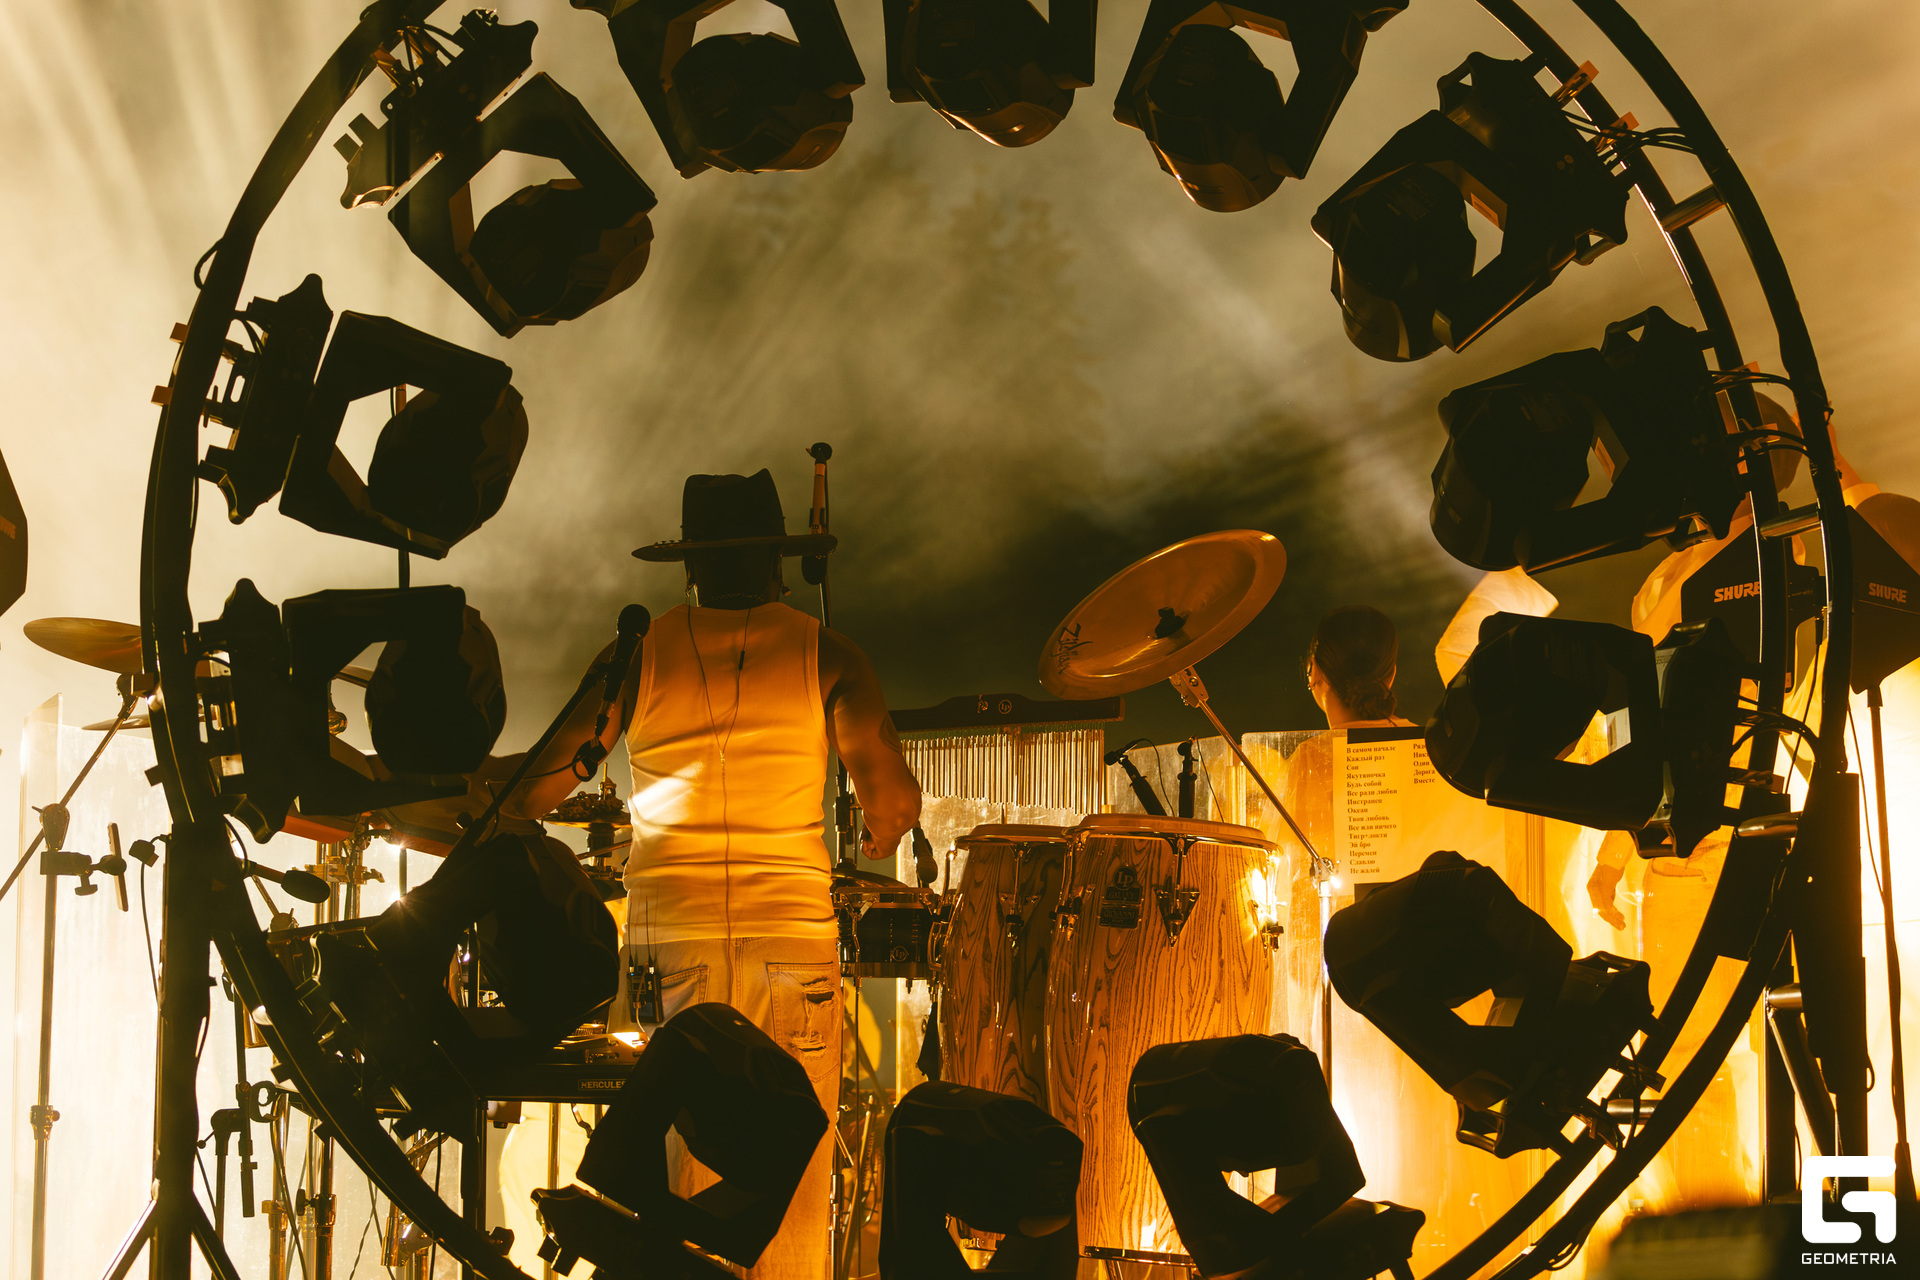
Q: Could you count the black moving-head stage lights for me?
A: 14